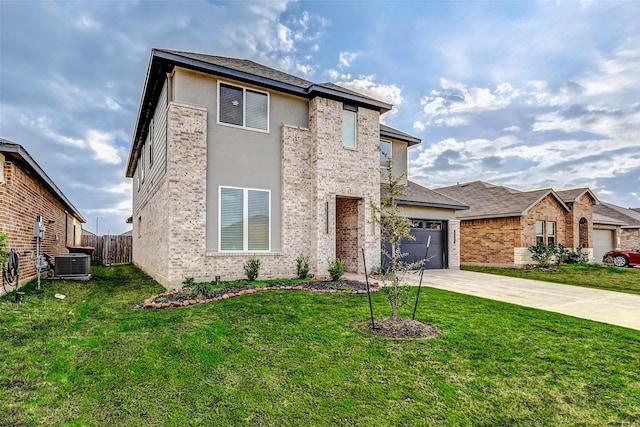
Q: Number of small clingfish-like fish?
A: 0